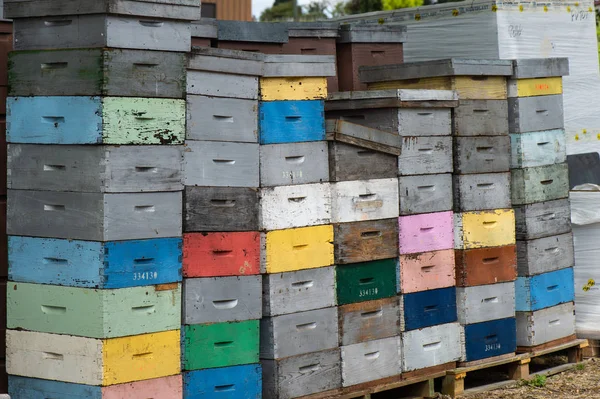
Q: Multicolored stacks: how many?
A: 7